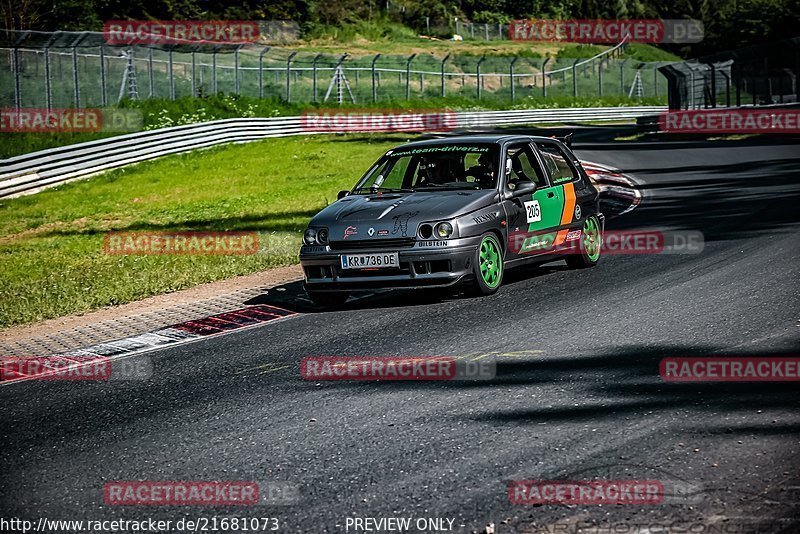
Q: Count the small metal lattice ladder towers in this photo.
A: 3